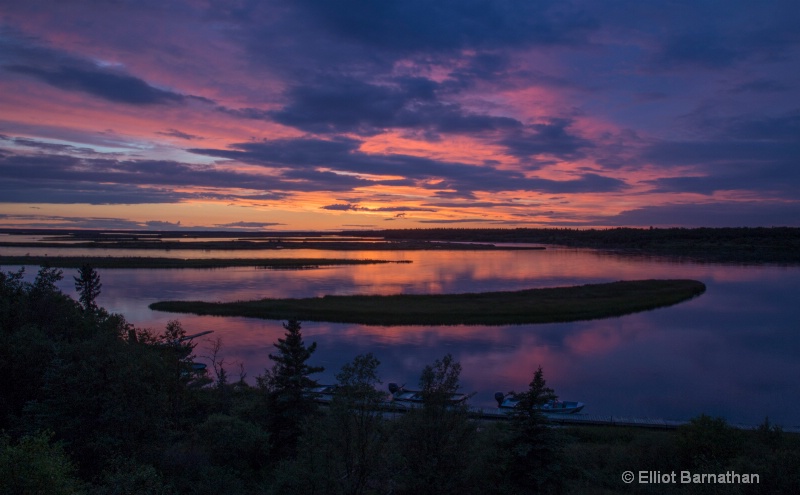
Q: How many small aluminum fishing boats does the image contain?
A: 3